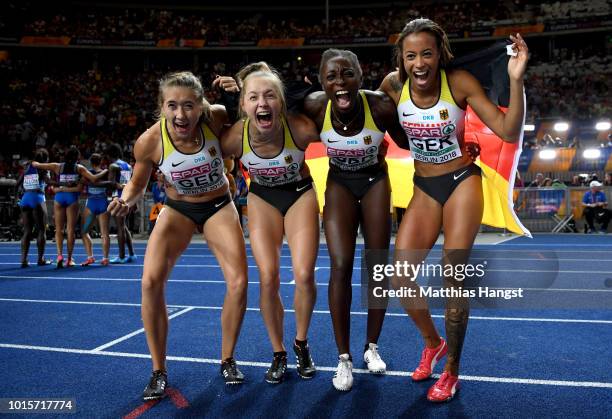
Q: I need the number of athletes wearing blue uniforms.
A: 4